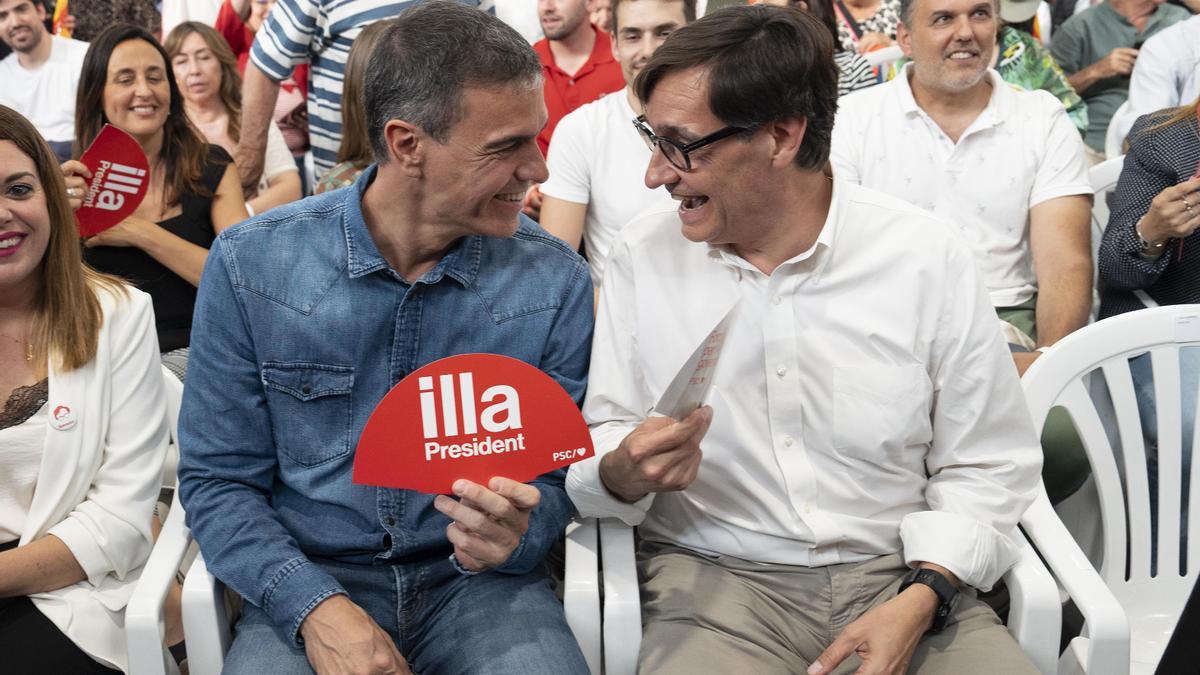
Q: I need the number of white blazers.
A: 1